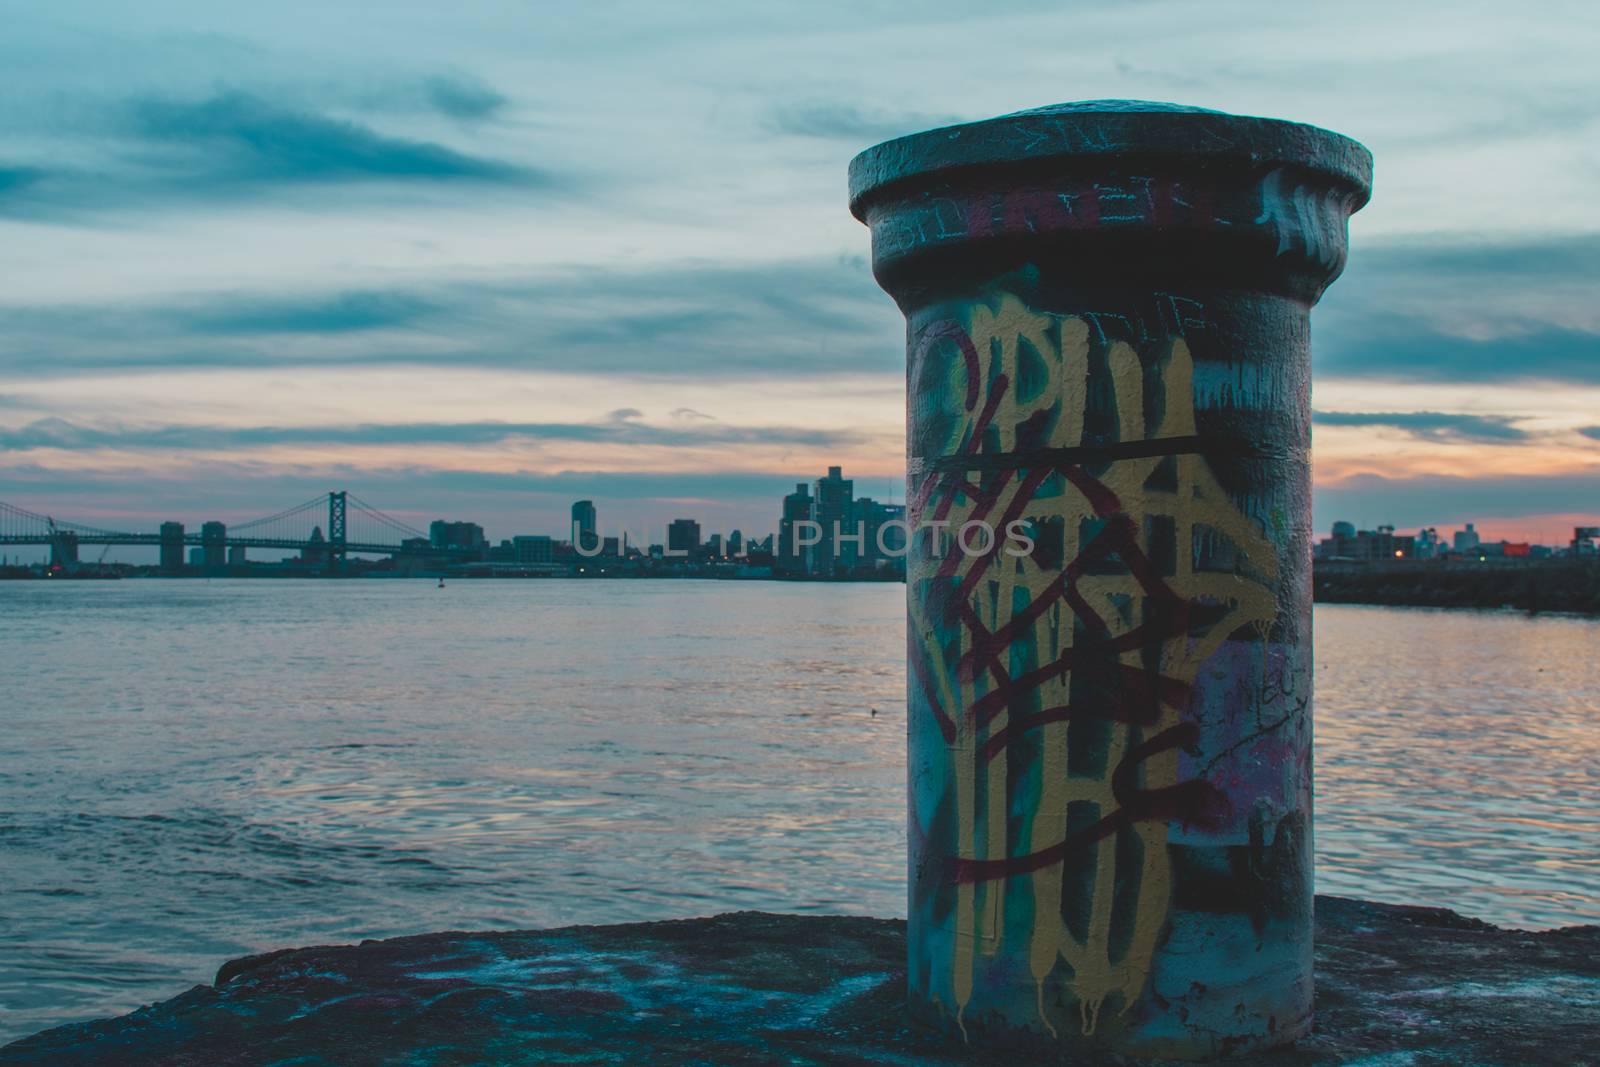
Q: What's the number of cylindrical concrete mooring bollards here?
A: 1